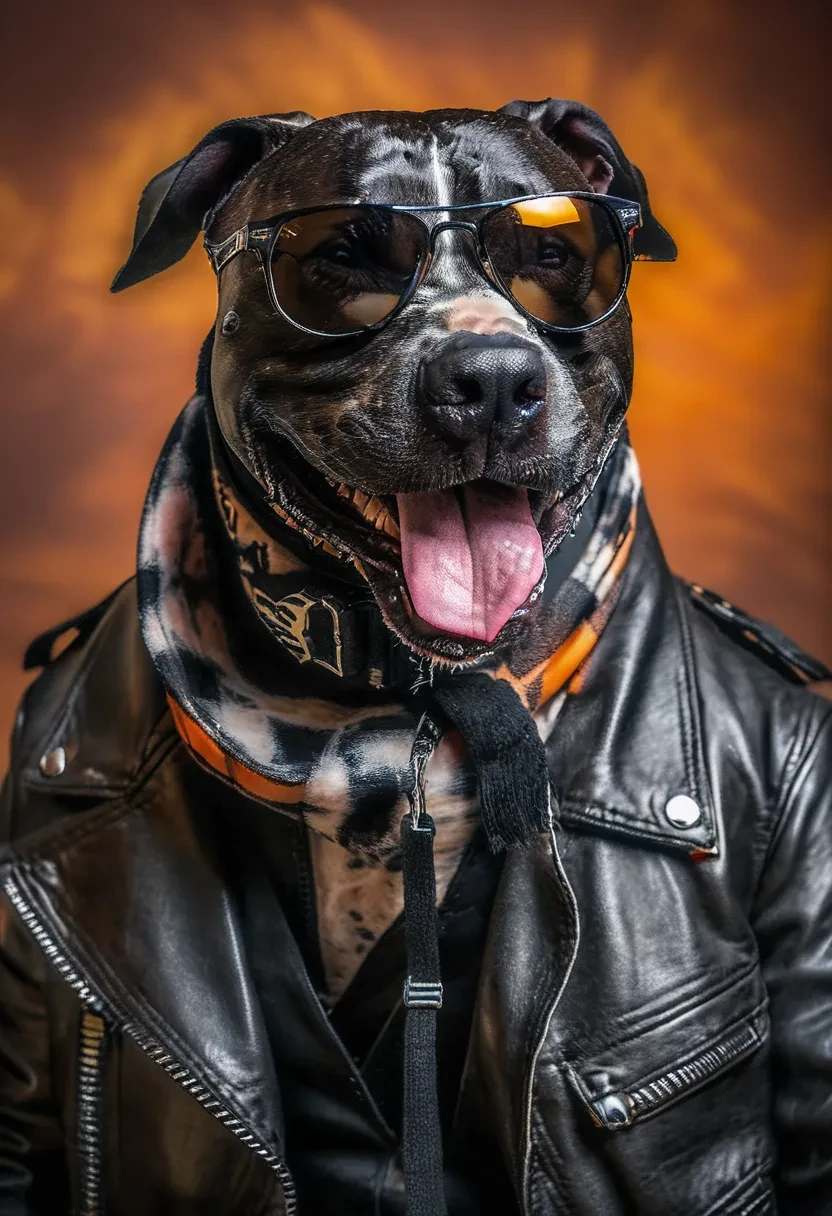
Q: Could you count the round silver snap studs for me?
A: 2